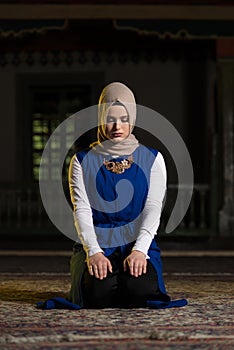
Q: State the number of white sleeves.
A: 2